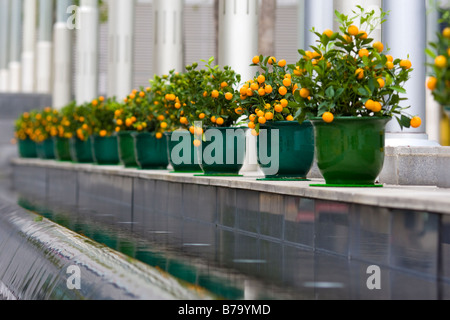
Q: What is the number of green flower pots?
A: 11